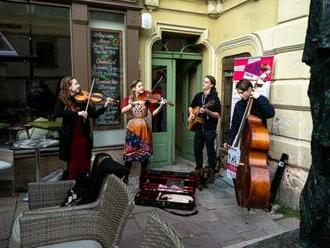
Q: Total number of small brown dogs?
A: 1